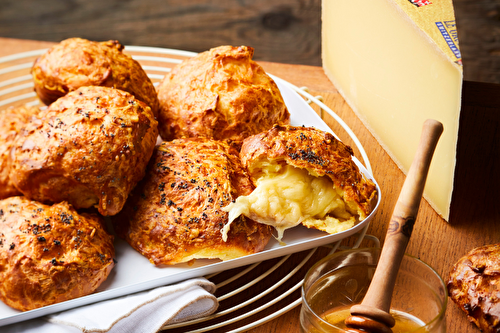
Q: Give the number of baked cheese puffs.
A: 8